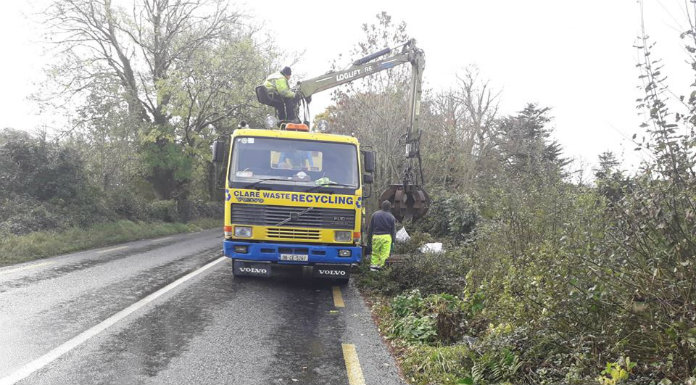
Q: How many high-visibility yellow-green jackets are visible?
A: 1